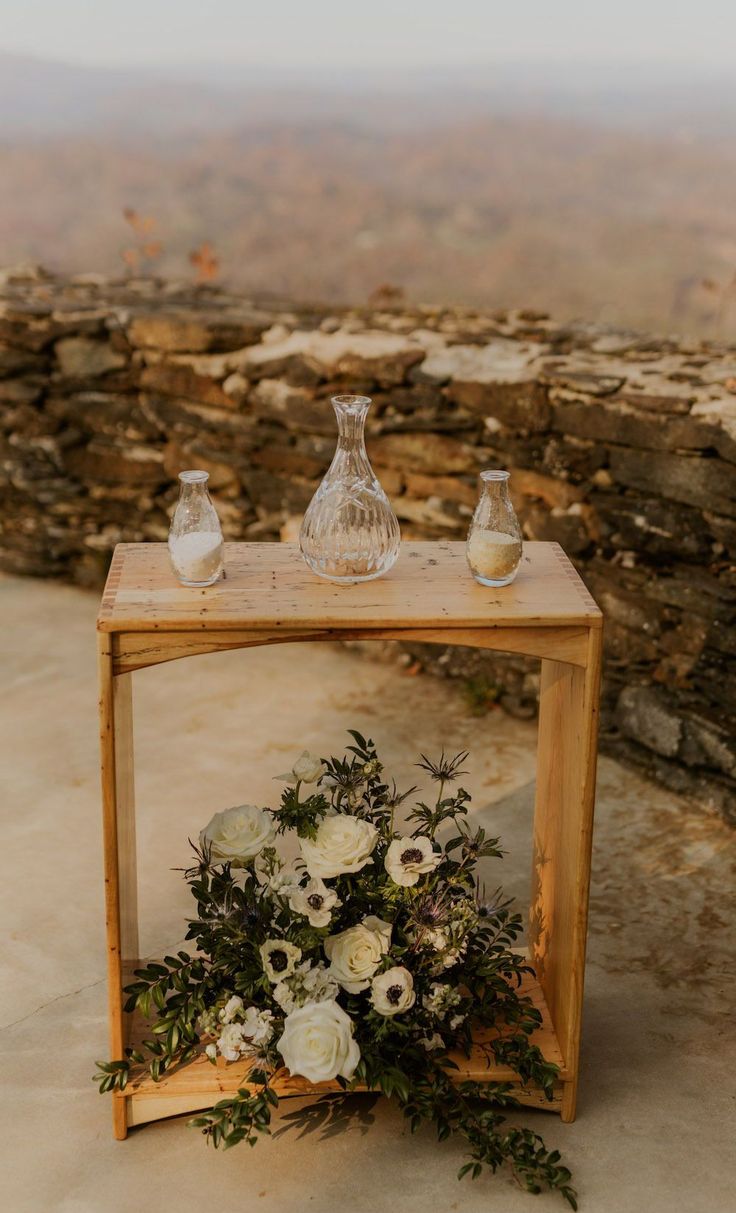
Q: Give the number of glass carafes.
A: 3